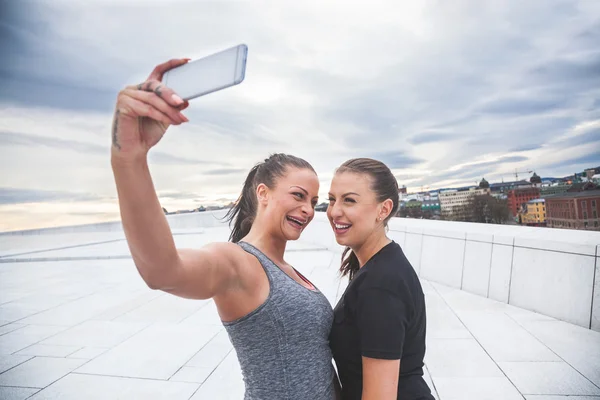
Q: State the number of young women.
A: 2